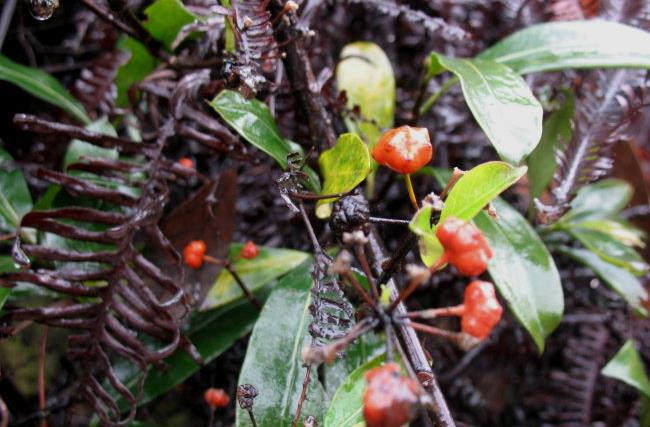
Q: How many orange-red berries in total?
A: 8